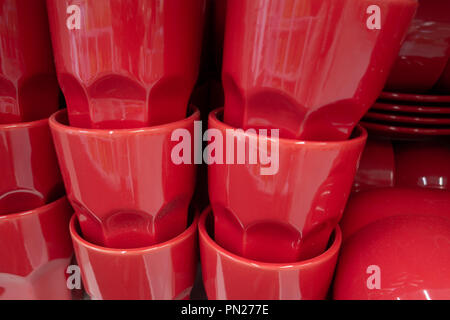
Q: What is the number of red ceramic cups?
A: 9